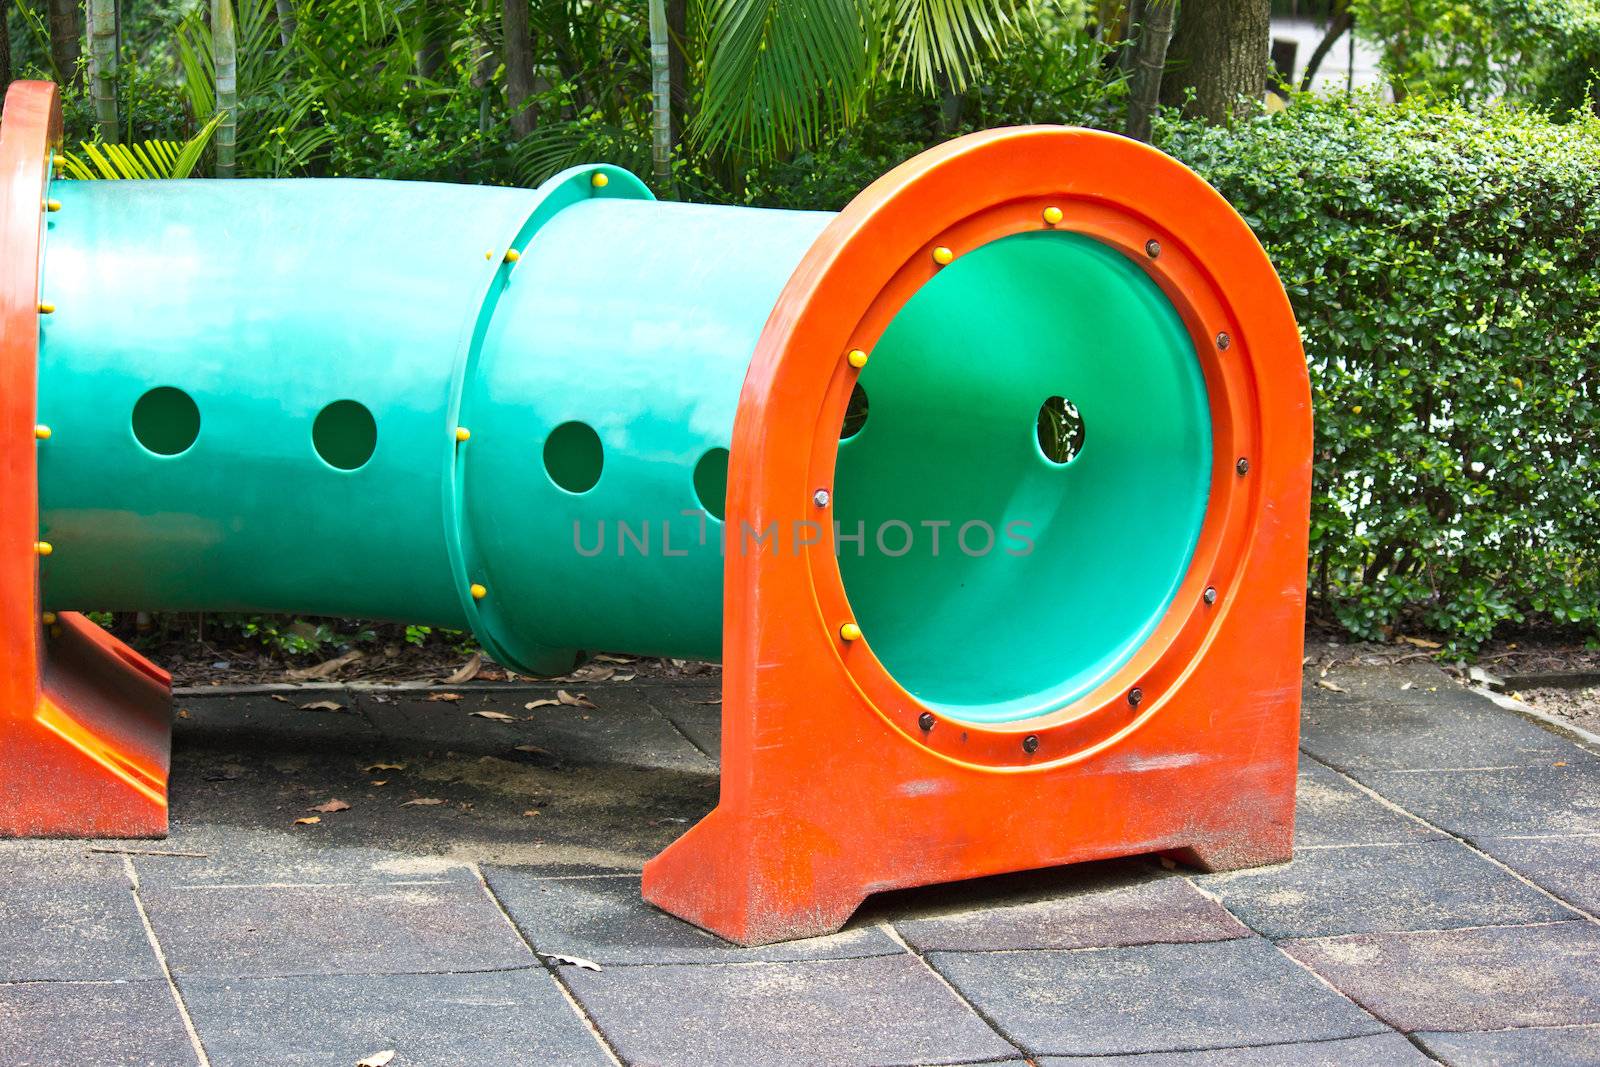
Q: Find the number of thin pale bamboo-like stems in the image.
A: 3